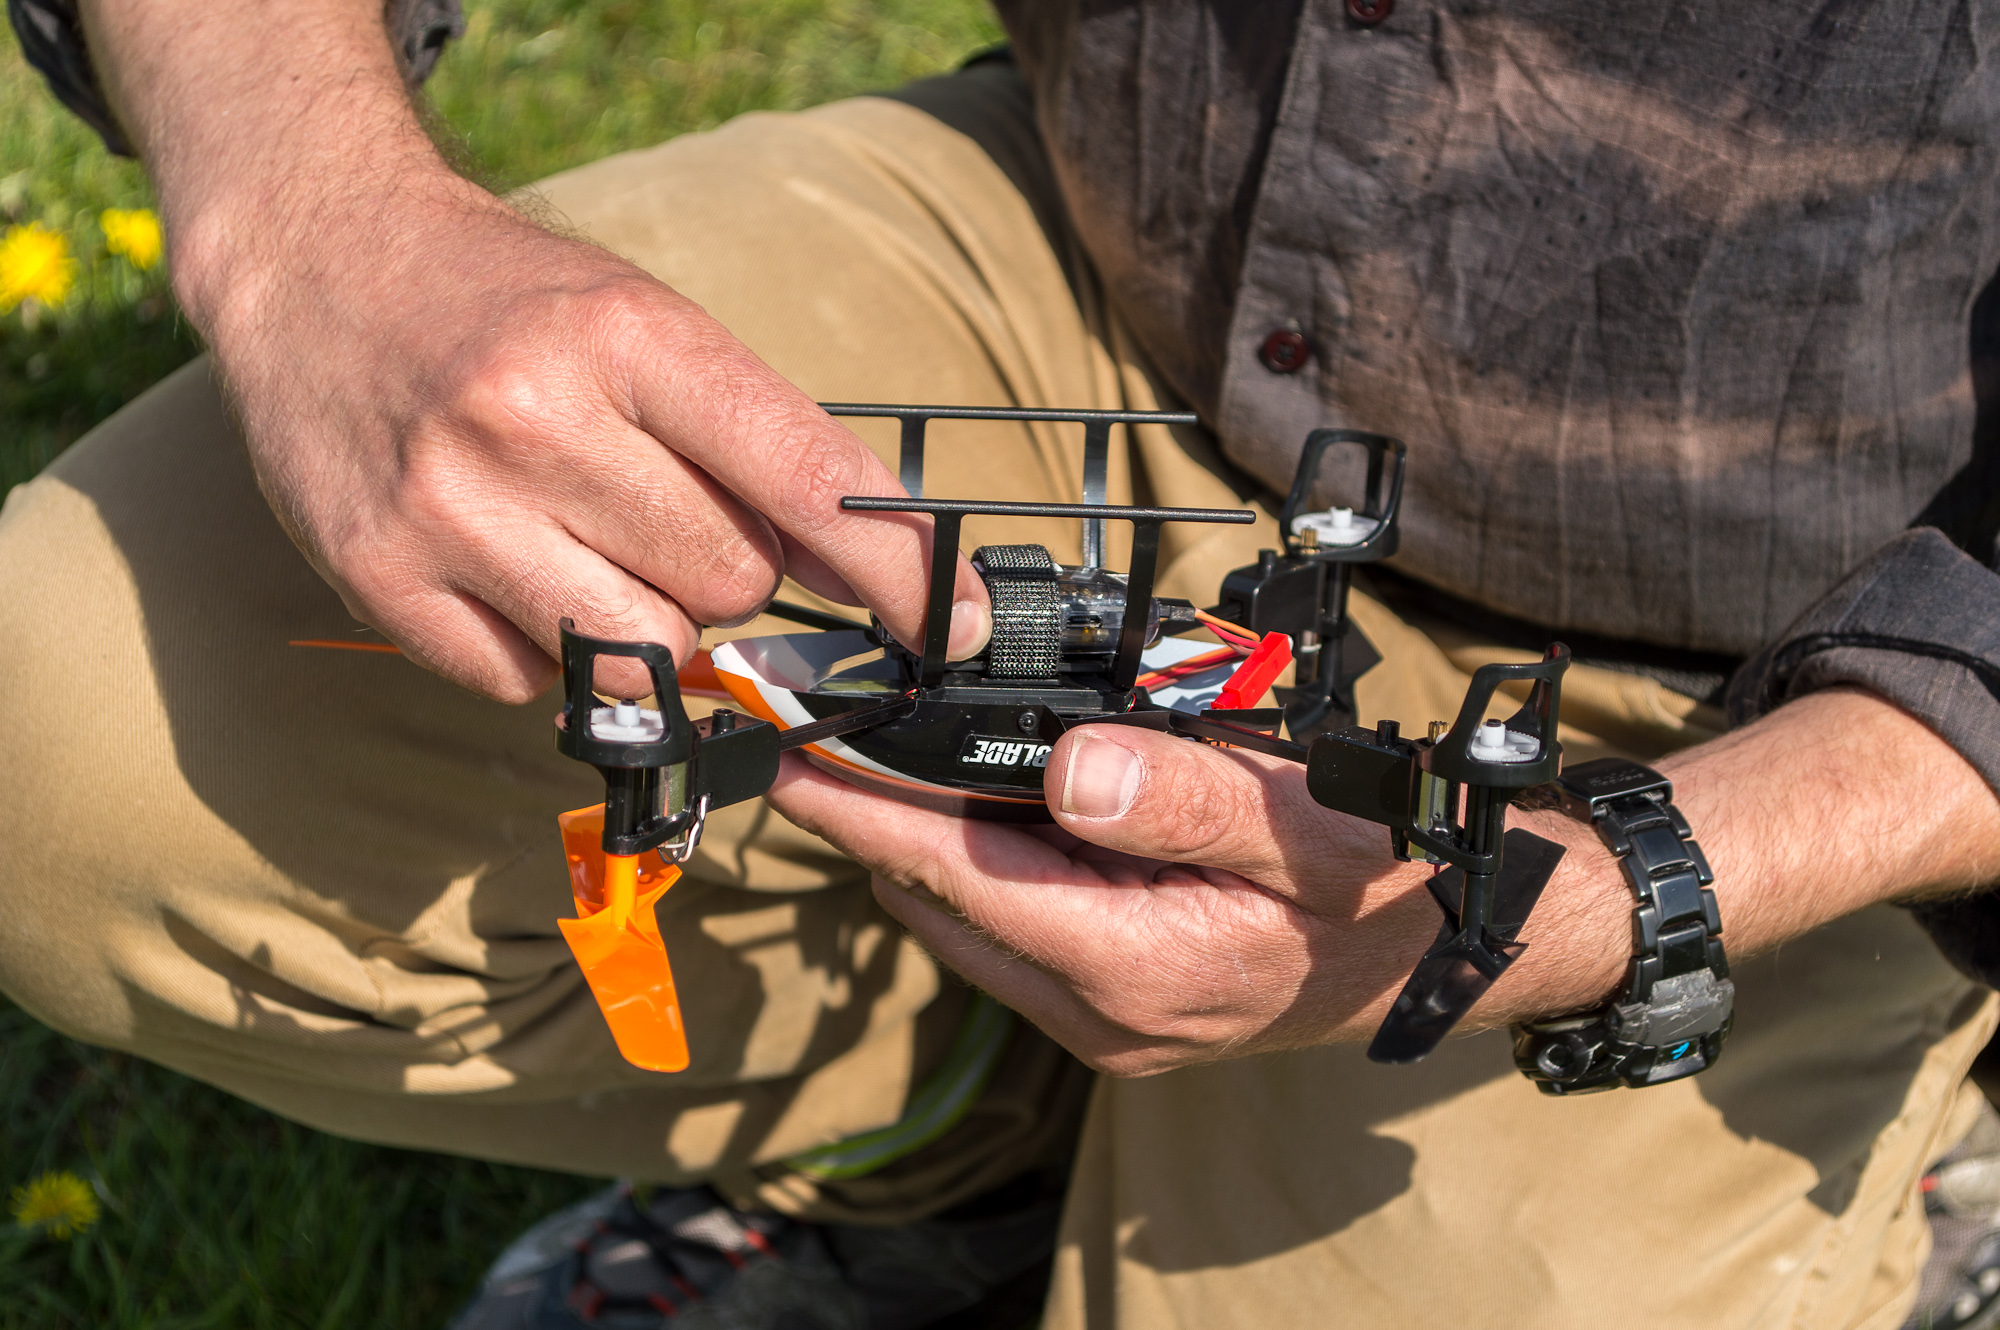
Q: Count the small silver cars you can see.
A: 0